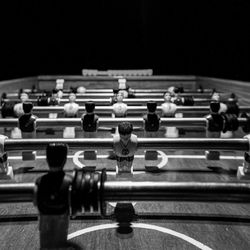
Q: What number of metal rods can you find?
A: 7